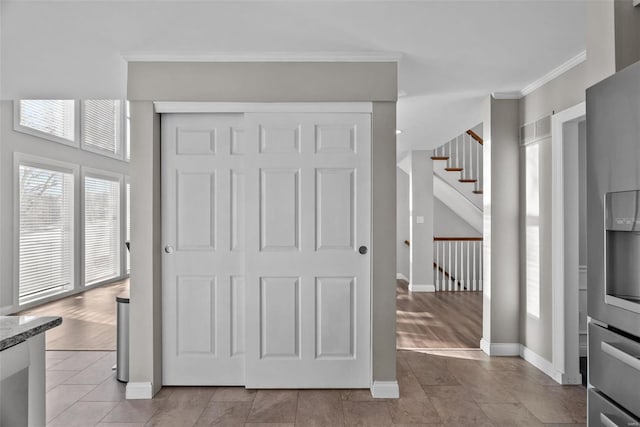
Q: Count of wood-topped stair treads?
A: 4